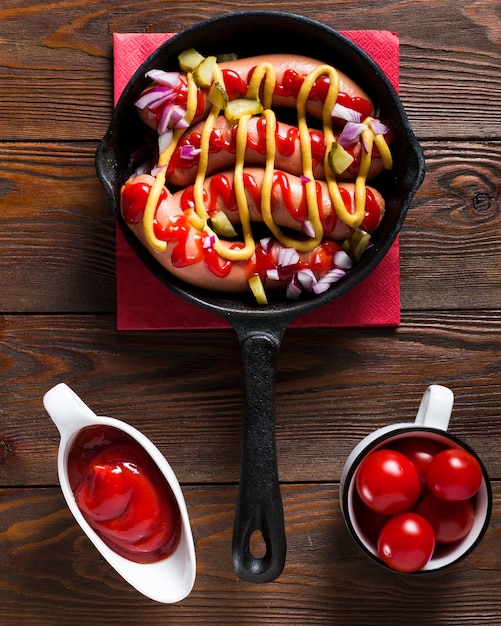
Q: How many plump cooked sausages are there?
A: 4